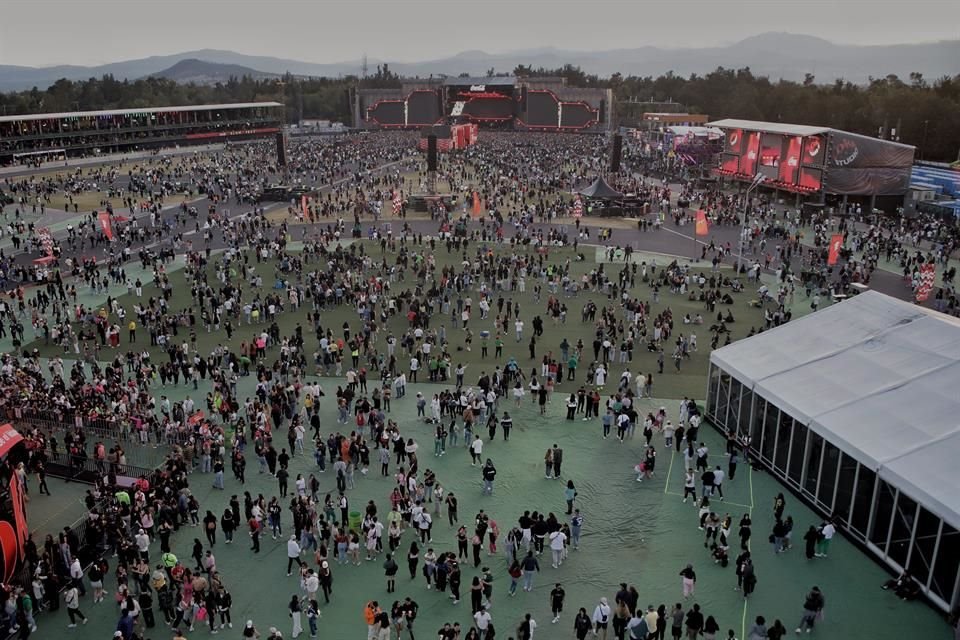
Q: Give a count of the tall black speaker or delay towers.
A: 3